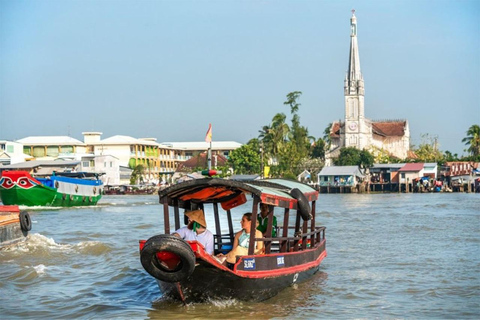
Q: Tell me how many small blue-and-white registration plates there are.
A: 2